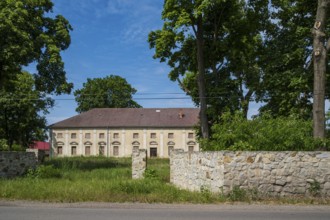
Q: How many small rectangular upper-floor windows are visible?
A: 9